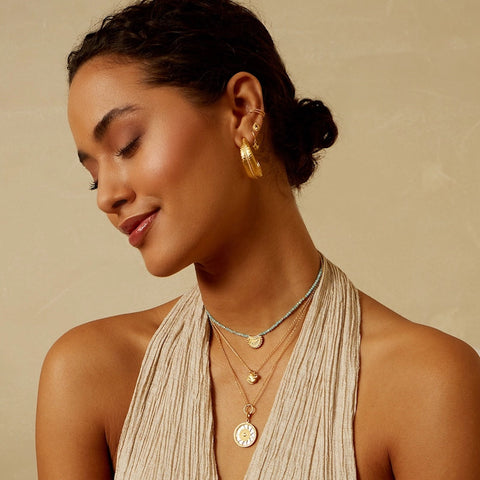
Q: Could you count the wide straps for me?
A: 2